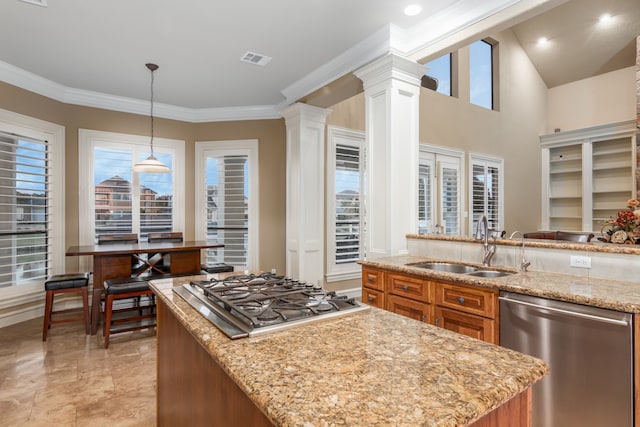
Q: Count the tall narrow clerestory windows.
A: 2